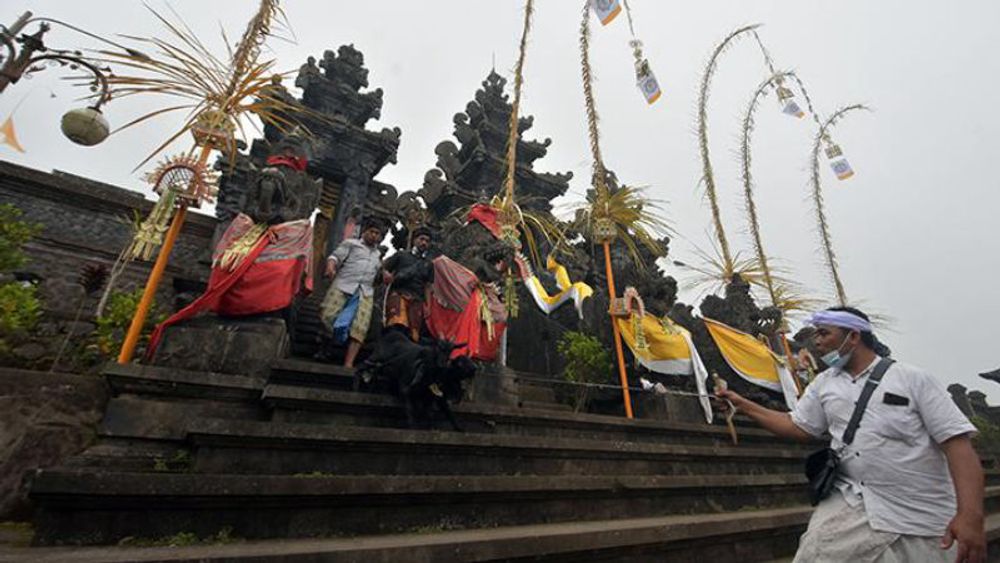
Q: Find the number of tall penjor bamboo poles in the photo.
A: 6